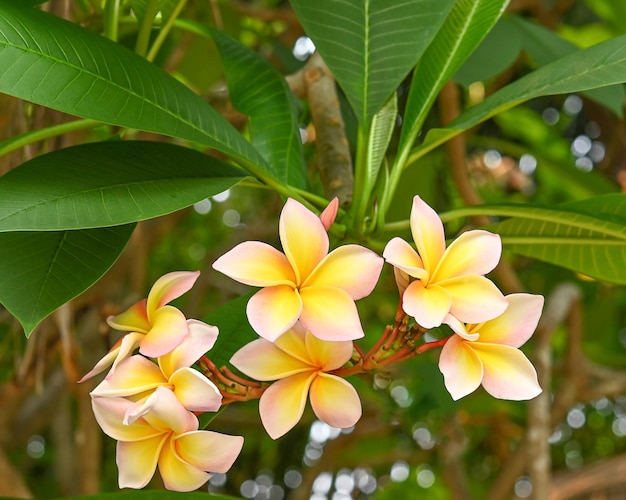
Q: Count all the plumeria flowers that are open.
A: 7